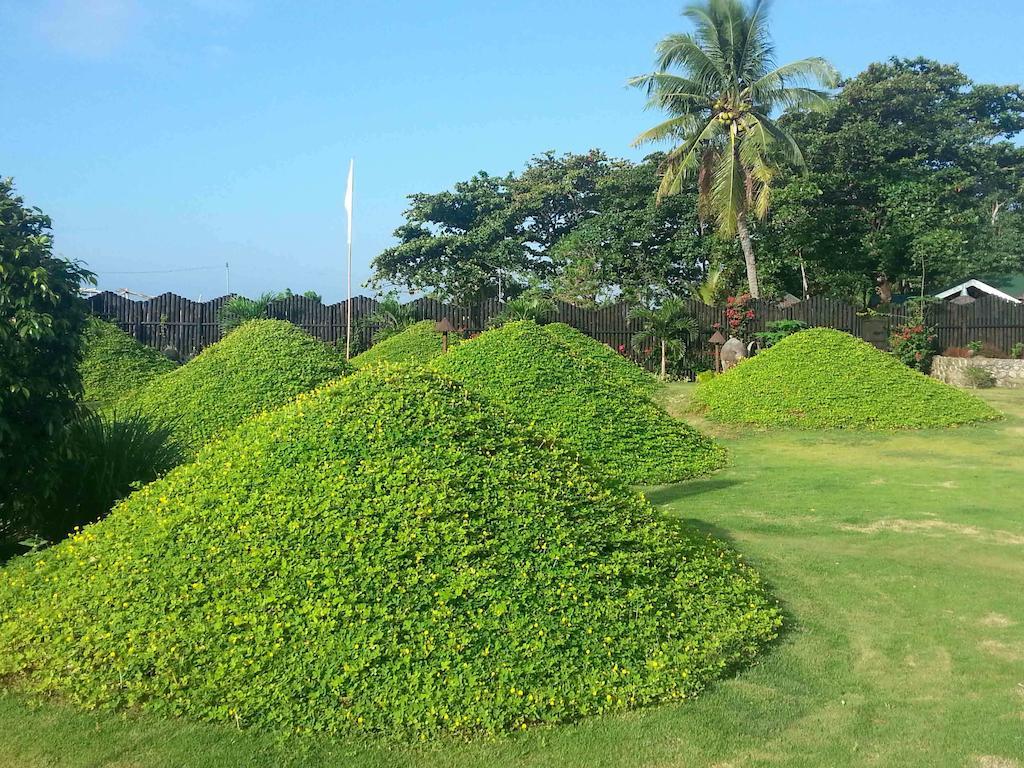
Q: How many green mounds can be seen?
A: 7